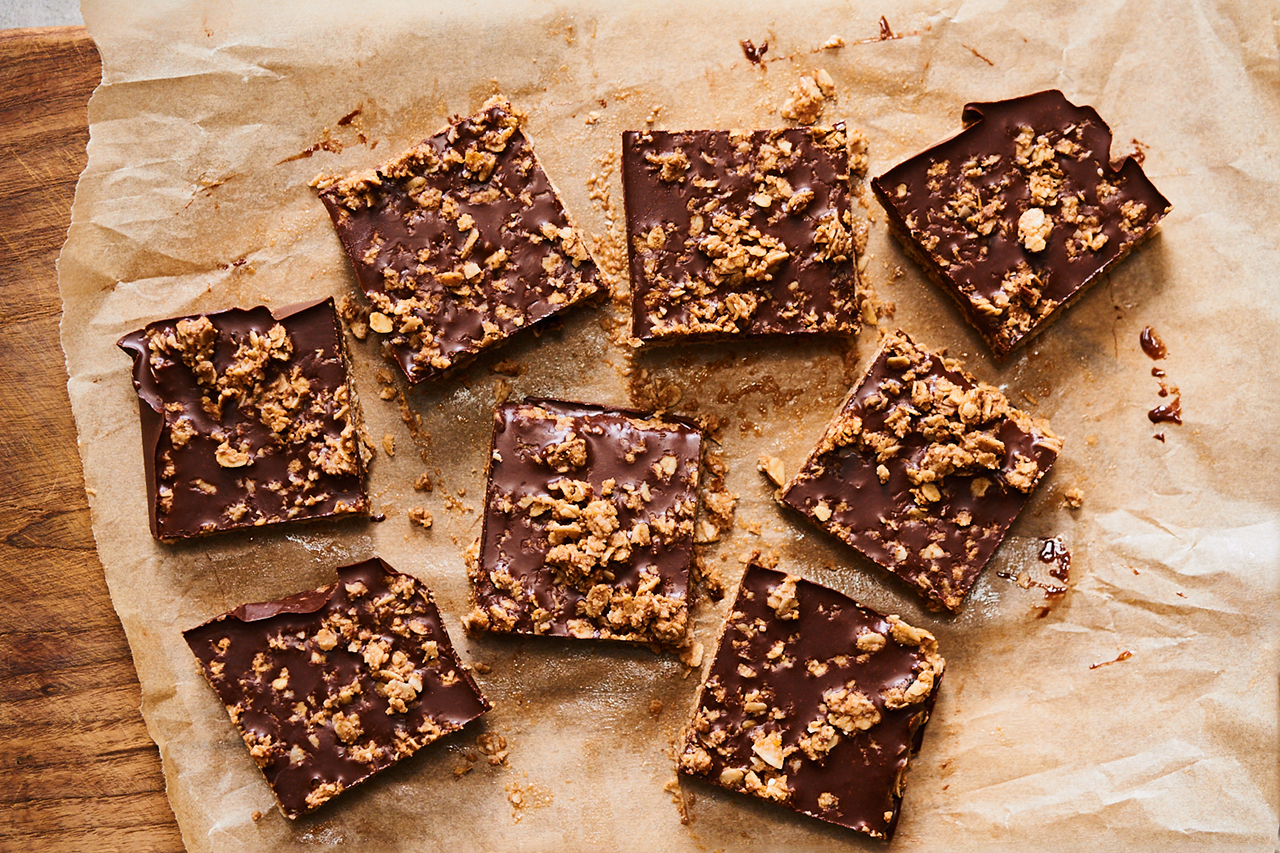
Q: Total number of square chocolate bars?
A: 8